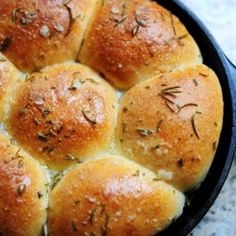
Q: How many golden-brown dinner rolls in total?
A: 7